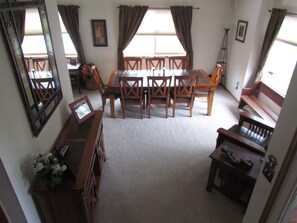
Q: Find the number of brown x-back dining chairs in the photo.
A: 8